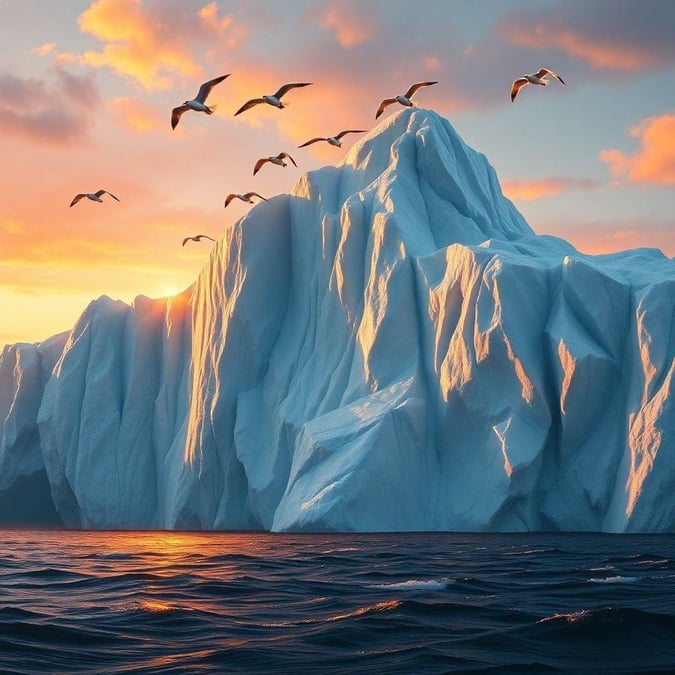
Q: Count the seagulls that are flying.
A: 9